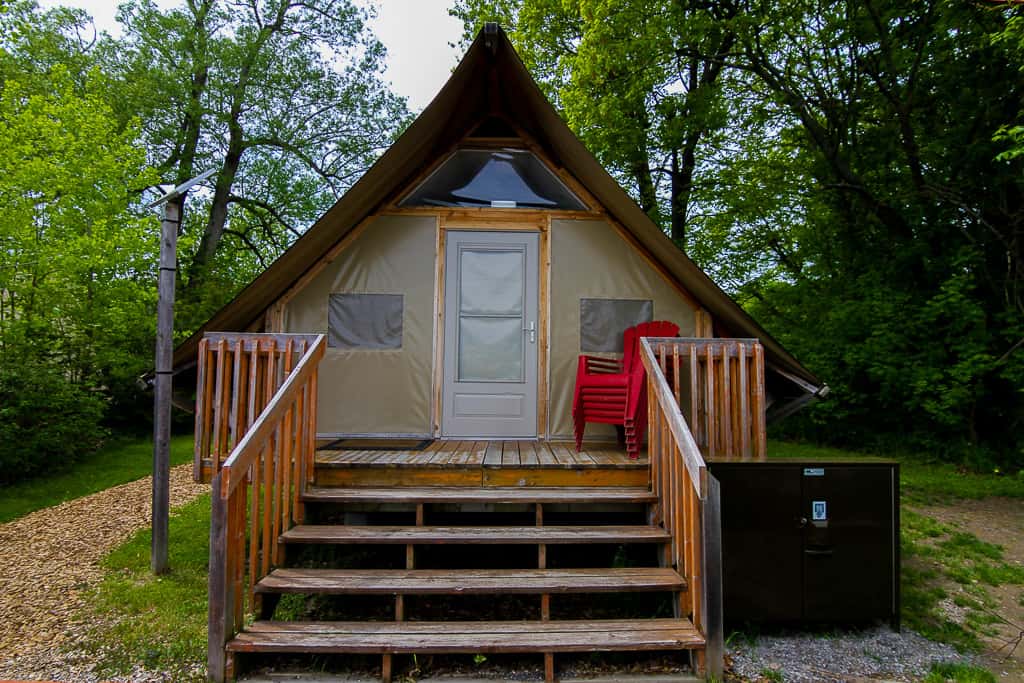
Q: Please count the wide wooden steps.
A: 4